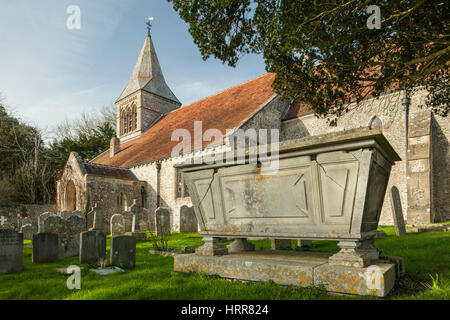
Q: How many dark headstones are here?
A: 4